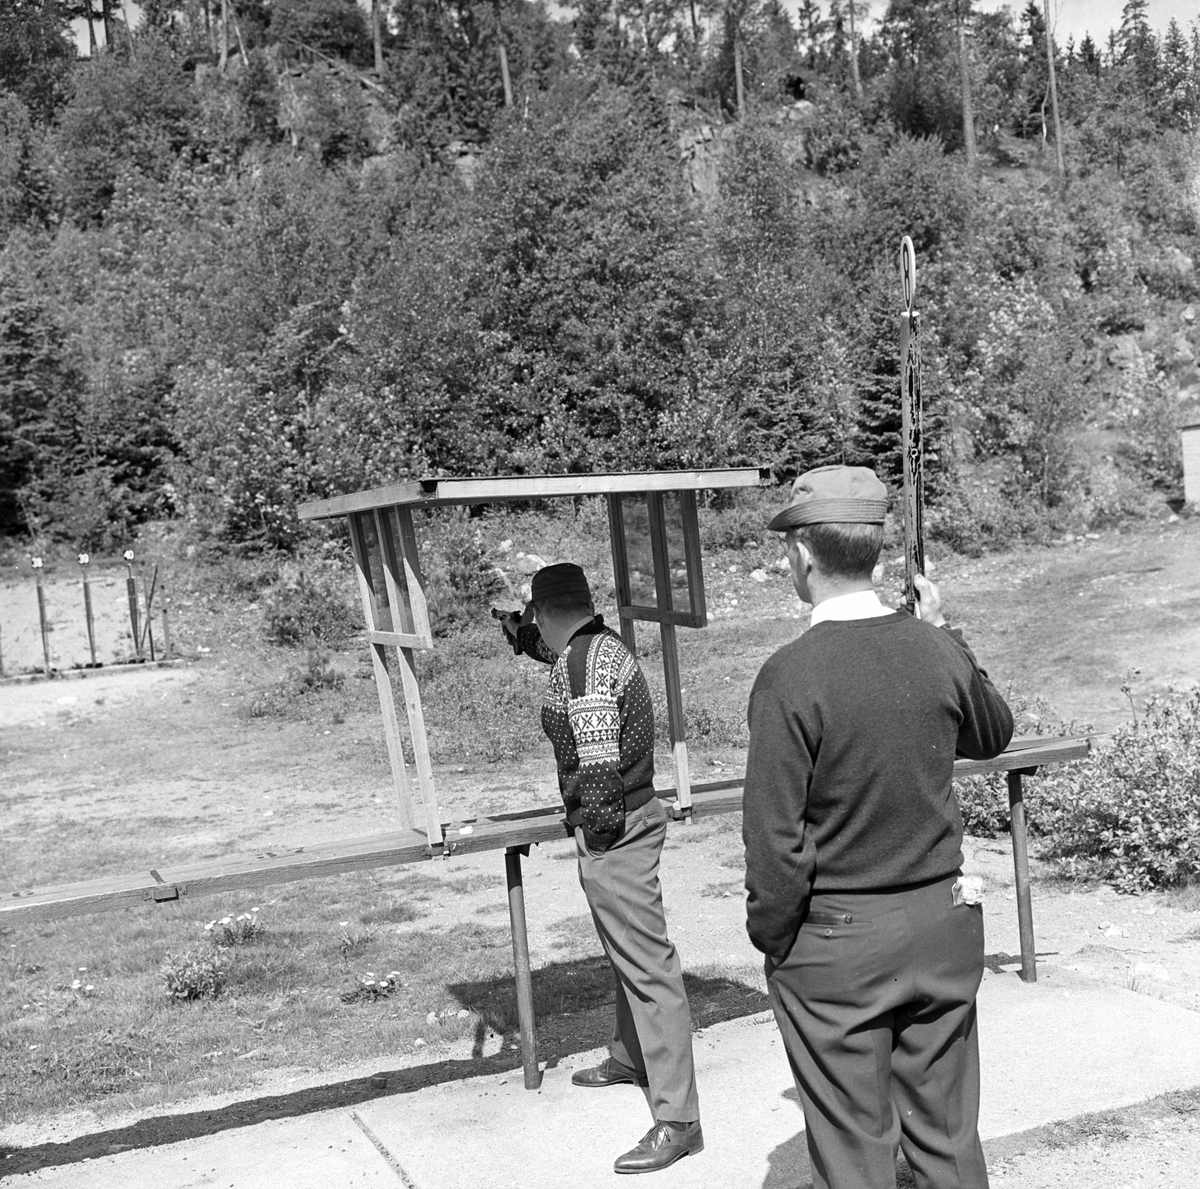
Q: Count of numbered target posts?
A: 3